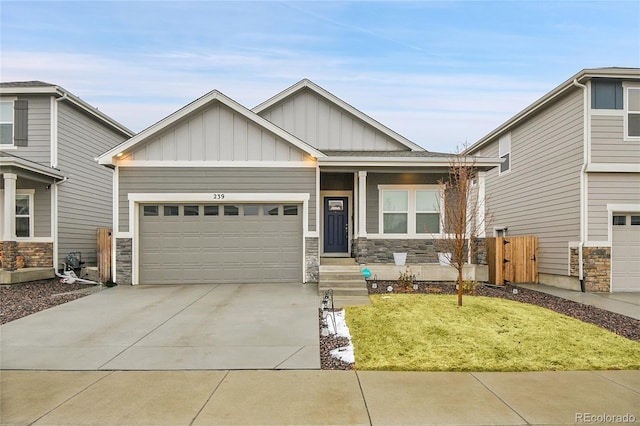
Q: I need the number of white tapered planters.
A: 2